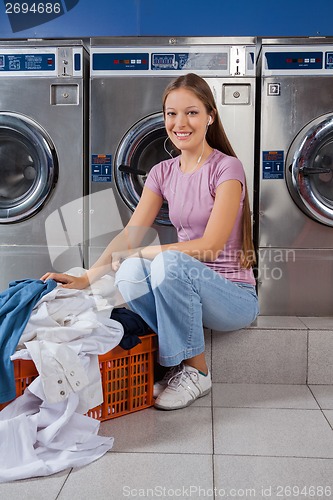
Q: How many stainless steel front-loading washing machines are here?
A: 3